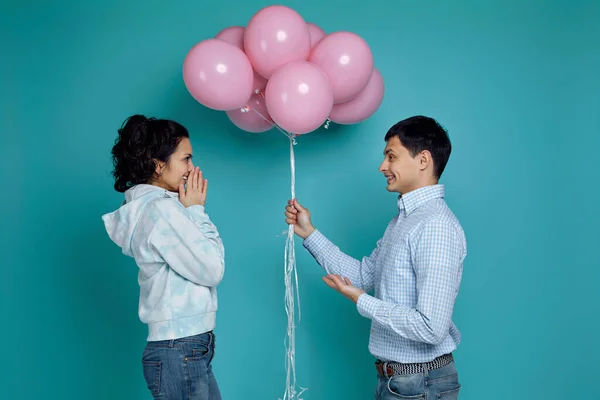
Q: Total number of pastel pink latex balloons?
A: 8